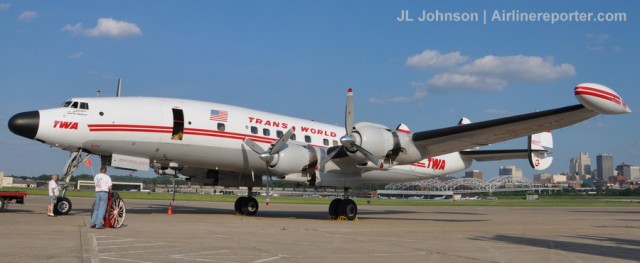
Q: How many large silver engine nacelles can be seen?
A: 2